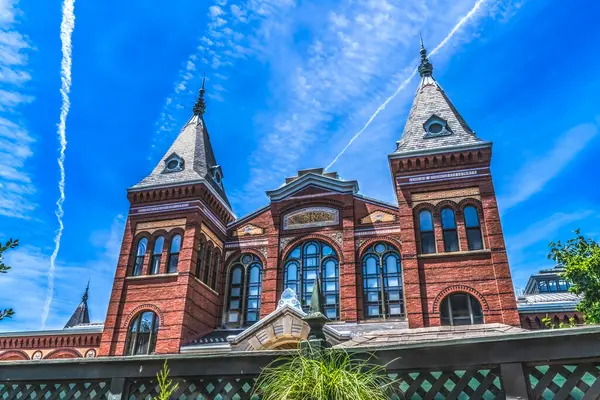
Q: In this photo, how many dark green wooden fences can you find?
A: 1